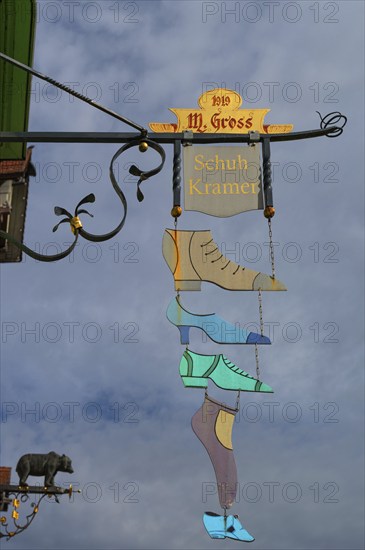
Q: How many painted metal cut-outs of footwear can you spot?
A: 5